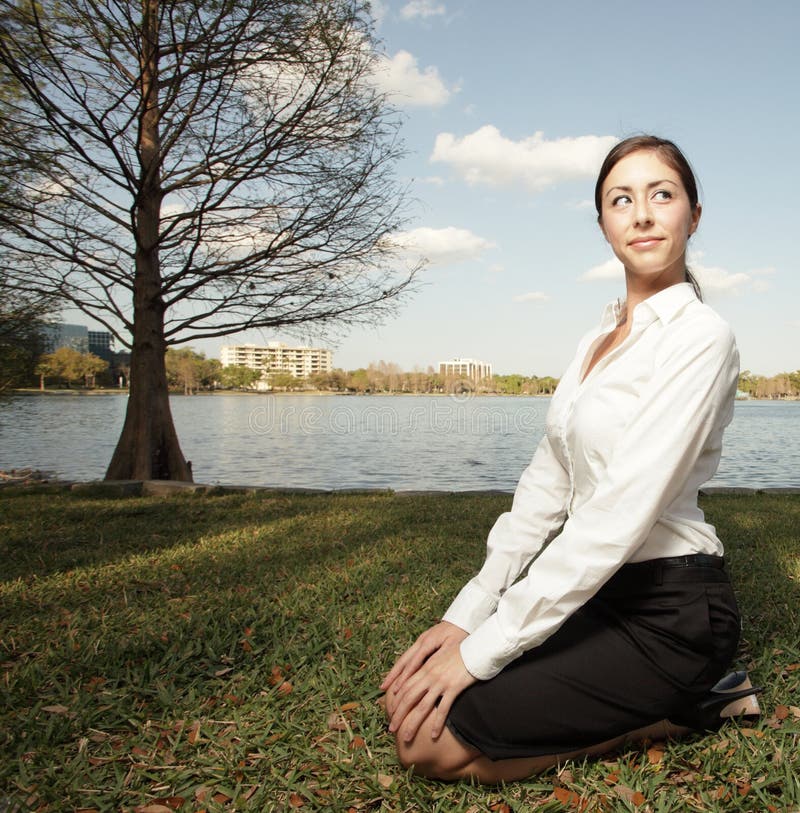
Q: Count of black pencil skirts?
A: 1